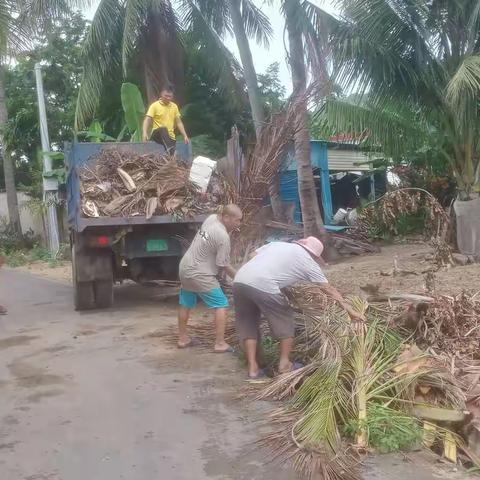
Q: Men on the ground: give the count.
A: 2